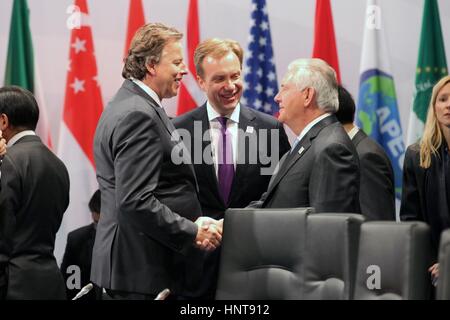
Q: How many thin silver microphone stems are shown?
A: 2